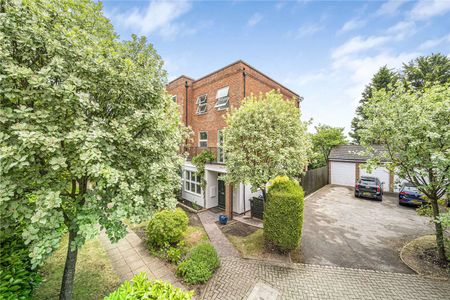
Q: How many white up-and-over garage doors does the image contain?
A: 3